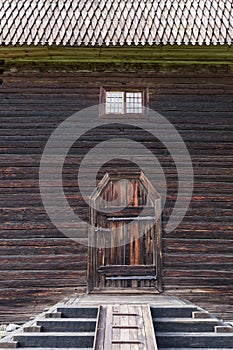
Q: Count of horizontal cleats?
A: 3